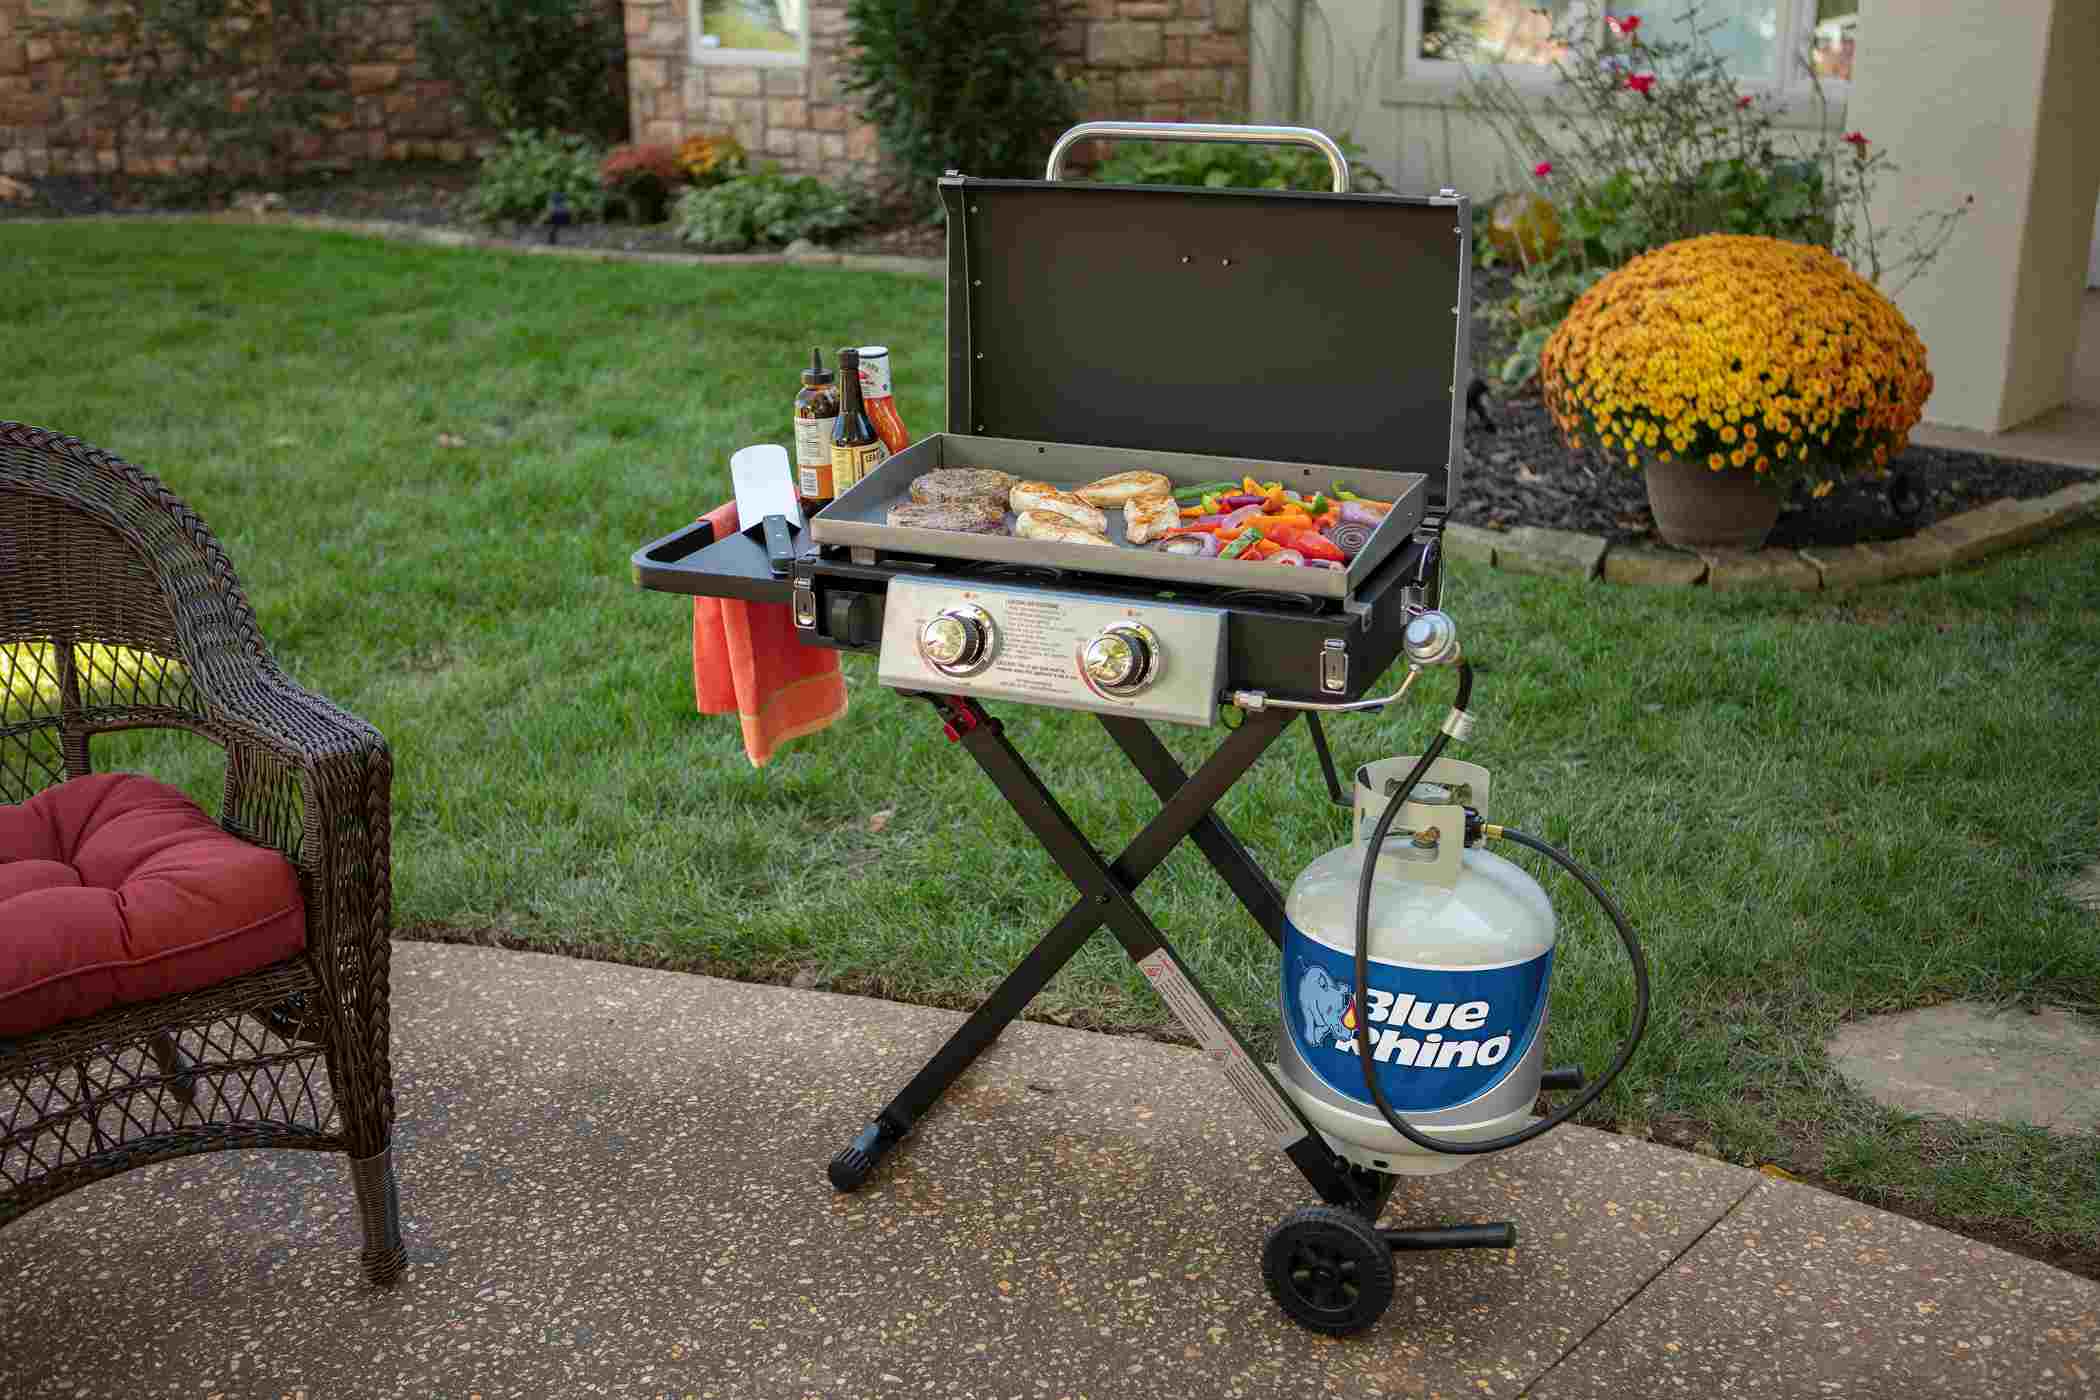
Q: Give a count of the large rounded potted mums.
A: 1